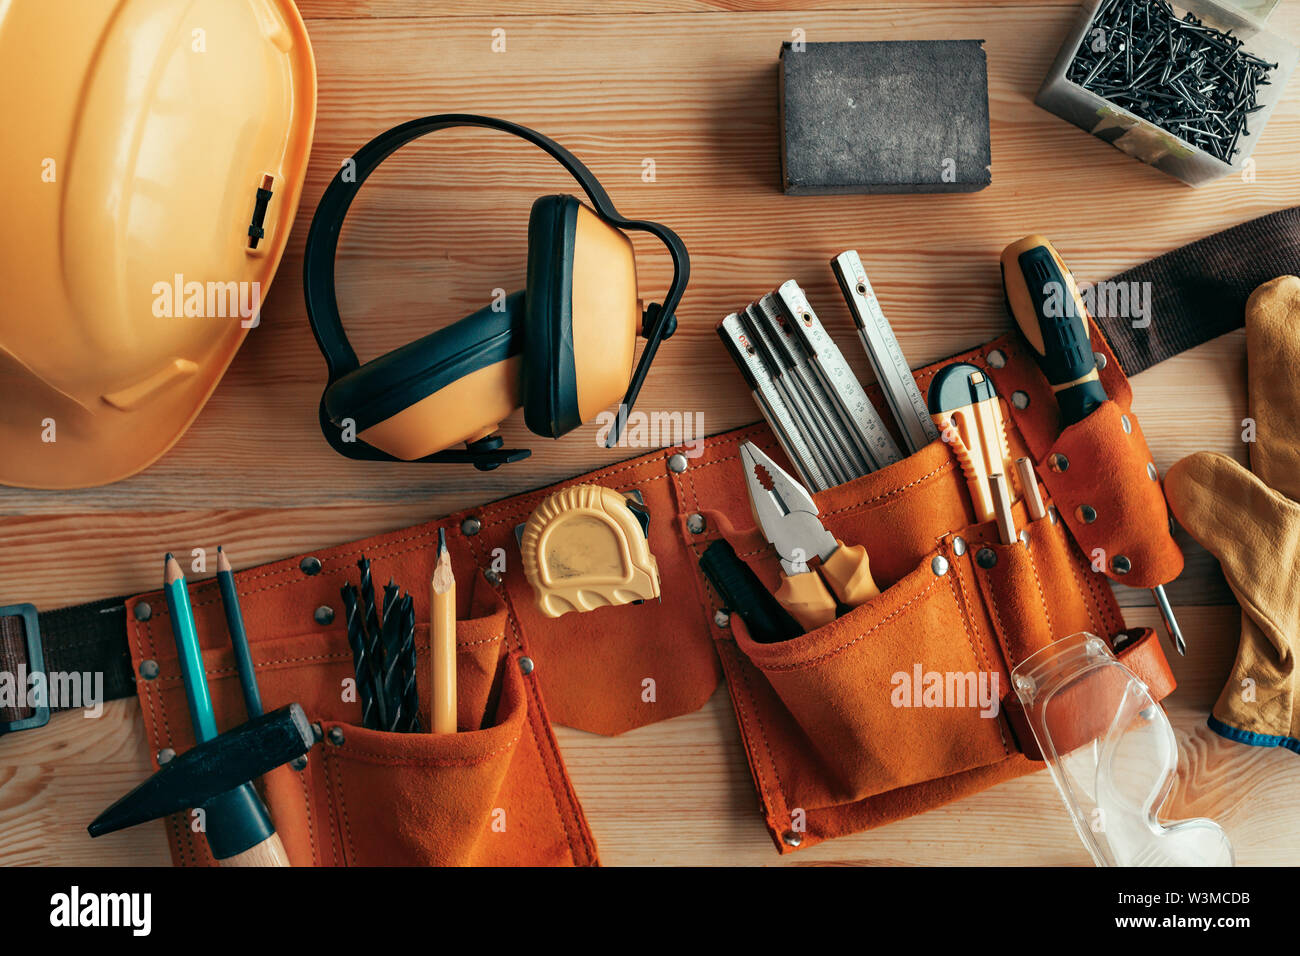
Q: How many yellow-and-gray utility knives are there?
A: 1